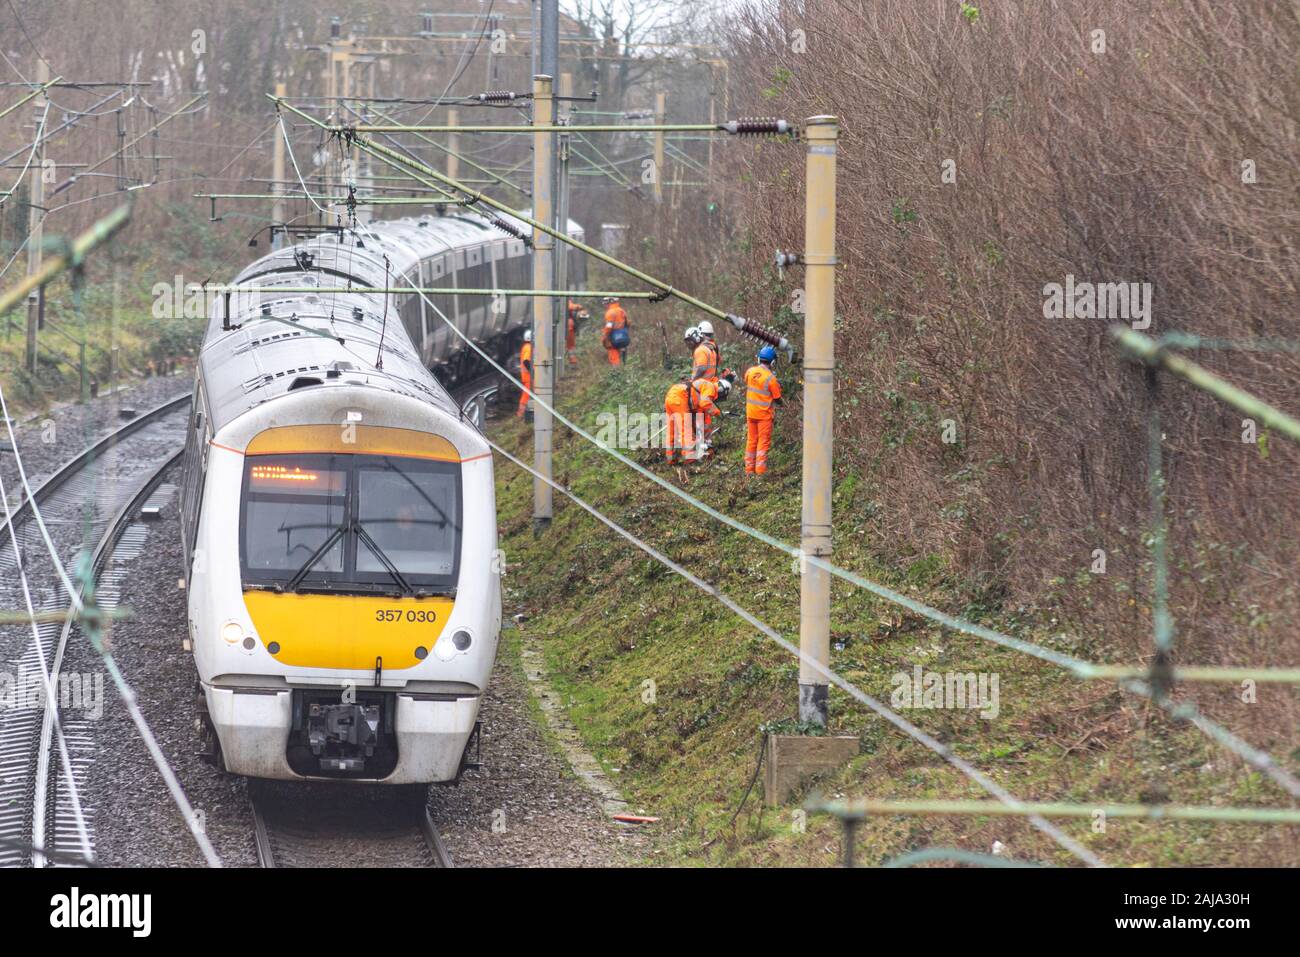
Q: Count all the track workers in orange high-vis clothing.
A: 7